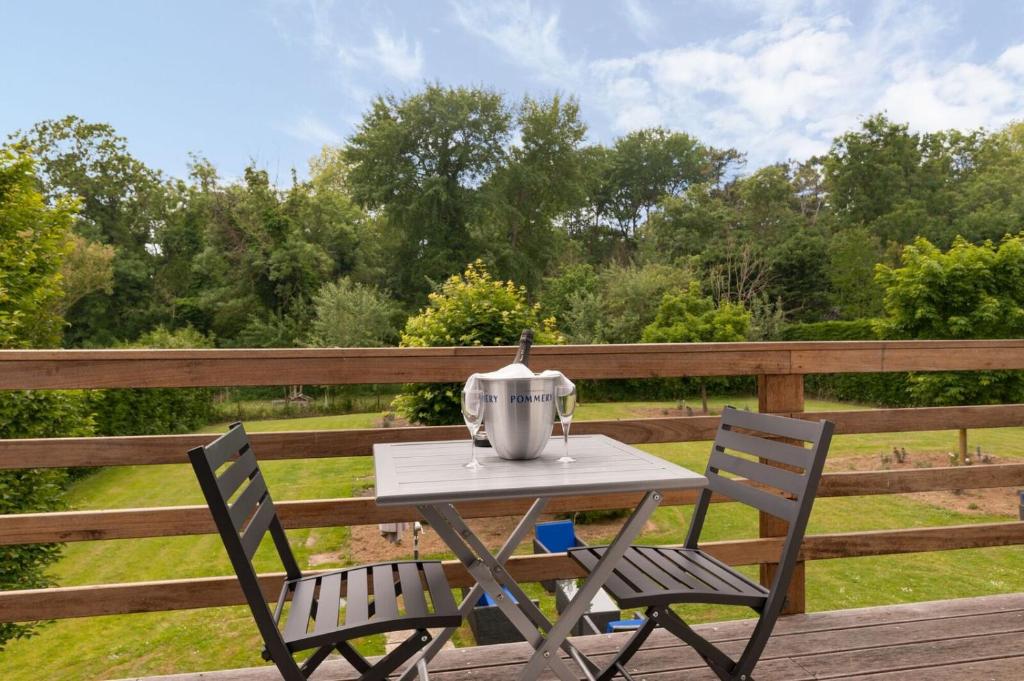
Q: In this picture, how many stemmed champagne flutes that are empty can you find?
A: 2